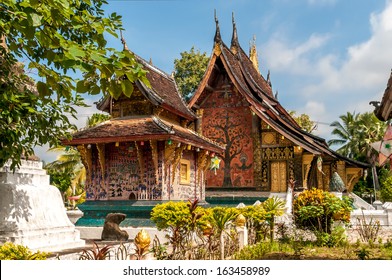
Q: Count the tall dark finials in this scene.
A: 2